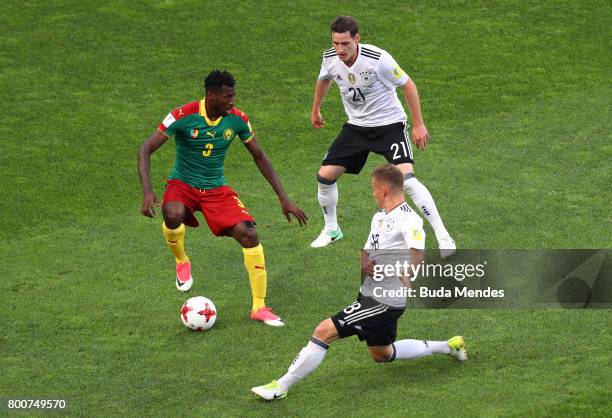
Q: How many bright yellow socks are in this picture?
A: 2